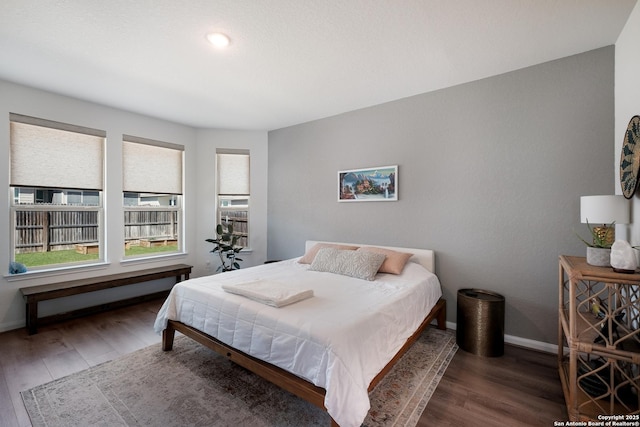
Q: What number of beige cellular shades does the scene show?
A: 3